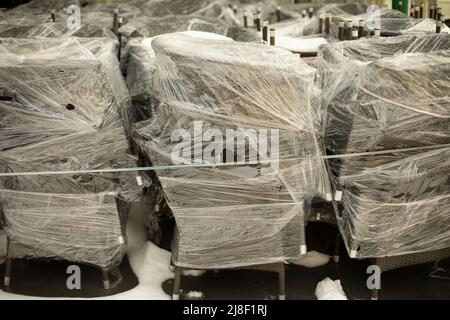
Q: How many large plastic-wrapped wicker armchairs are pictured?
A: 3